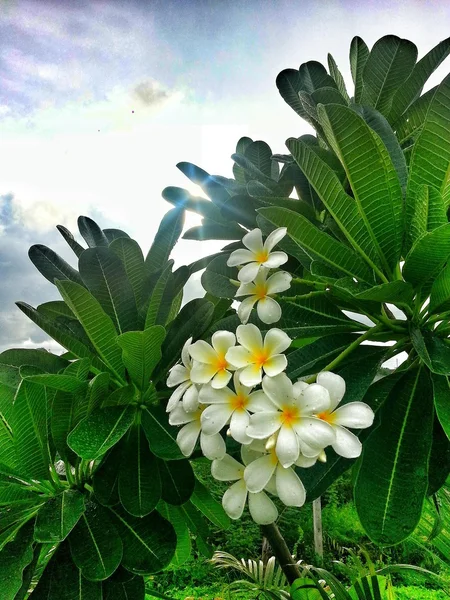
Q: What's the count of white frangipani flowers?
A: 11